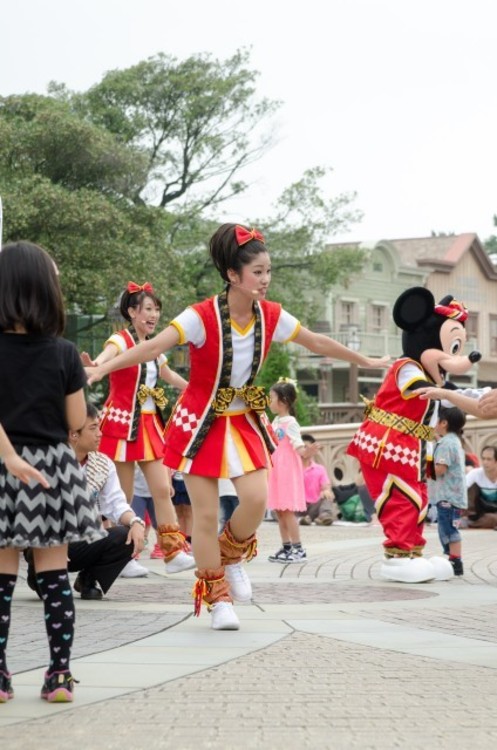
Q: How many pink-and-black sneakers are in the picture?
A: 2